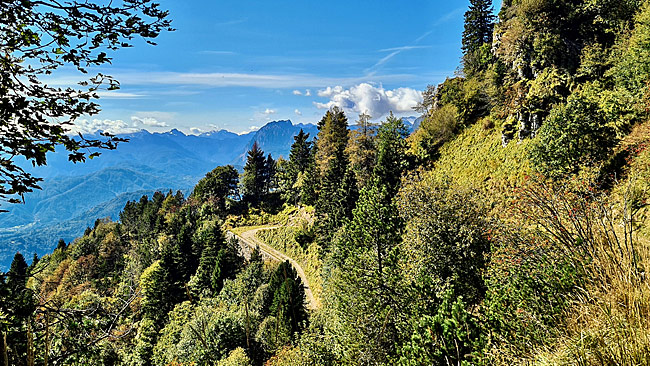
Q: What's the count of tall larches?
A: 2